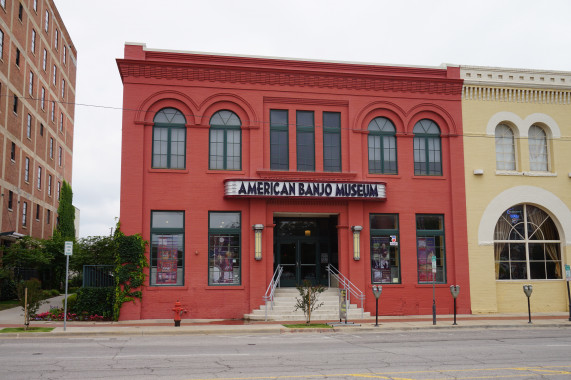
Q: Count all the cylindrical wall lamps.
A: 2